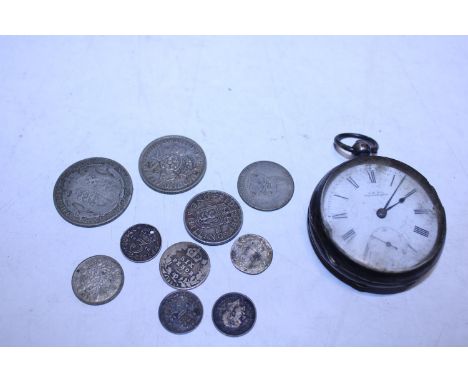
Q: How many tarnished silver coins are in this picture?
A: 10